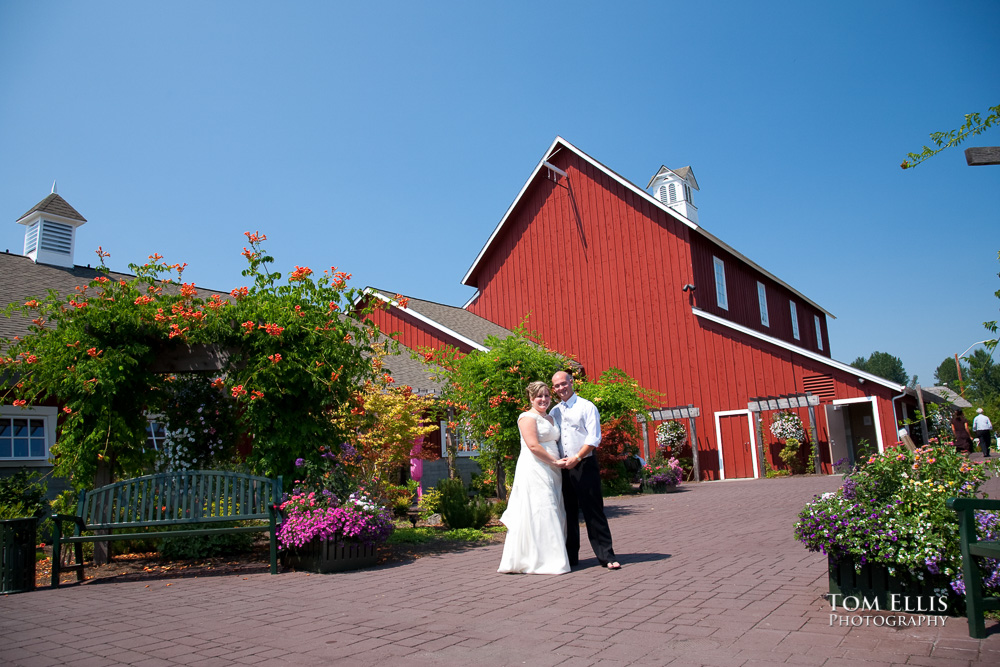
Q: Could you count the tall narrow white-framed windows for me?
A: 4